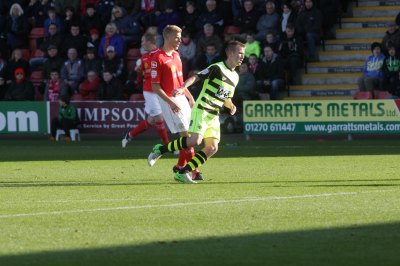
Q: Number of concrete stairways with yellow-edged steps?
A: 1